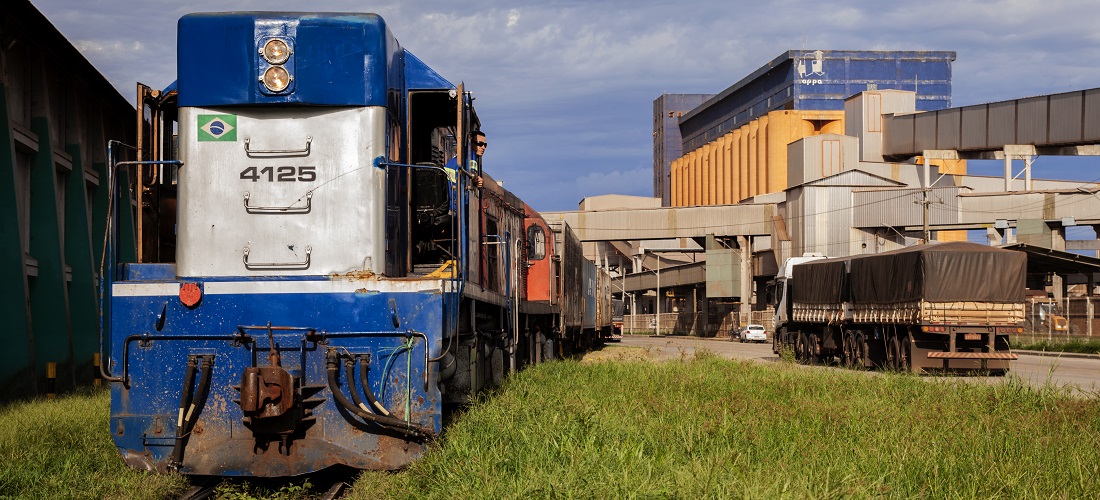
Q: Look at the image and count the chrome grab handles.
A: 3